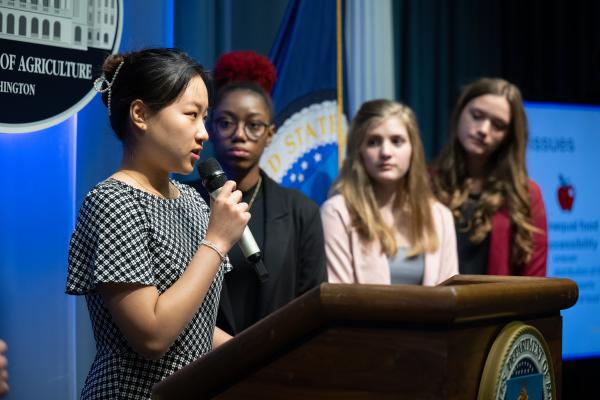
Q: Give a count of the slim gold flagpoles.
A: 1